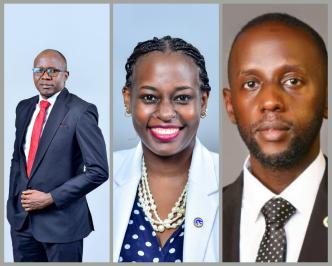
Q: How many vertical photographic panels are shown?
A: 3